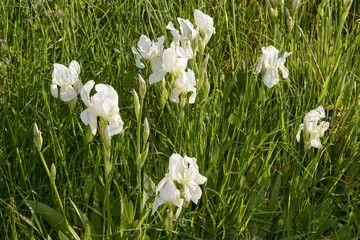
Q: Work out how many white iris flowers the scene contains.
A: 11